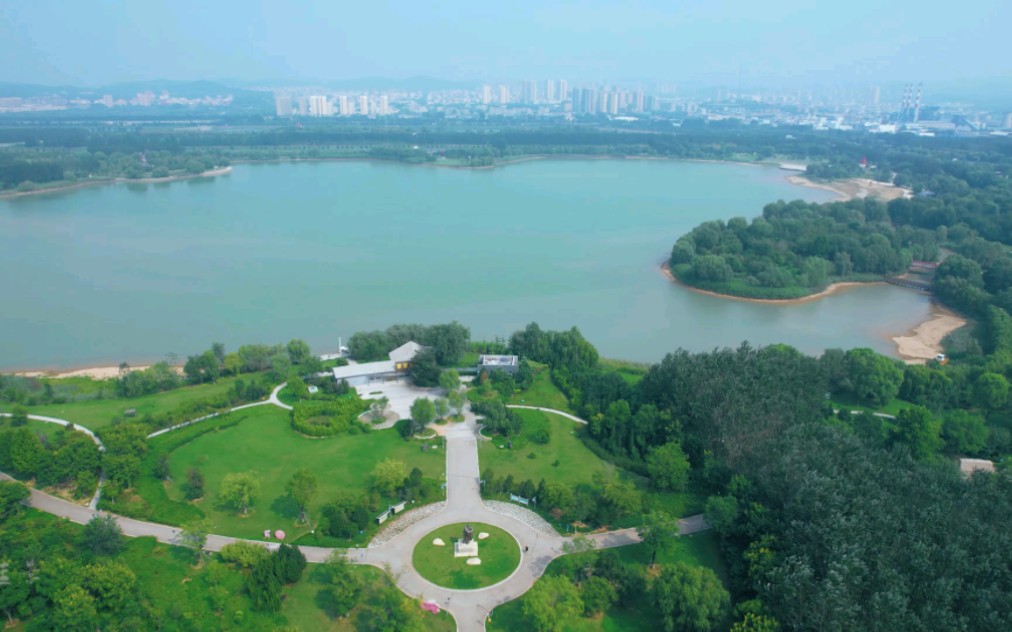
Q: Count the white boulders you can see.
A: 3